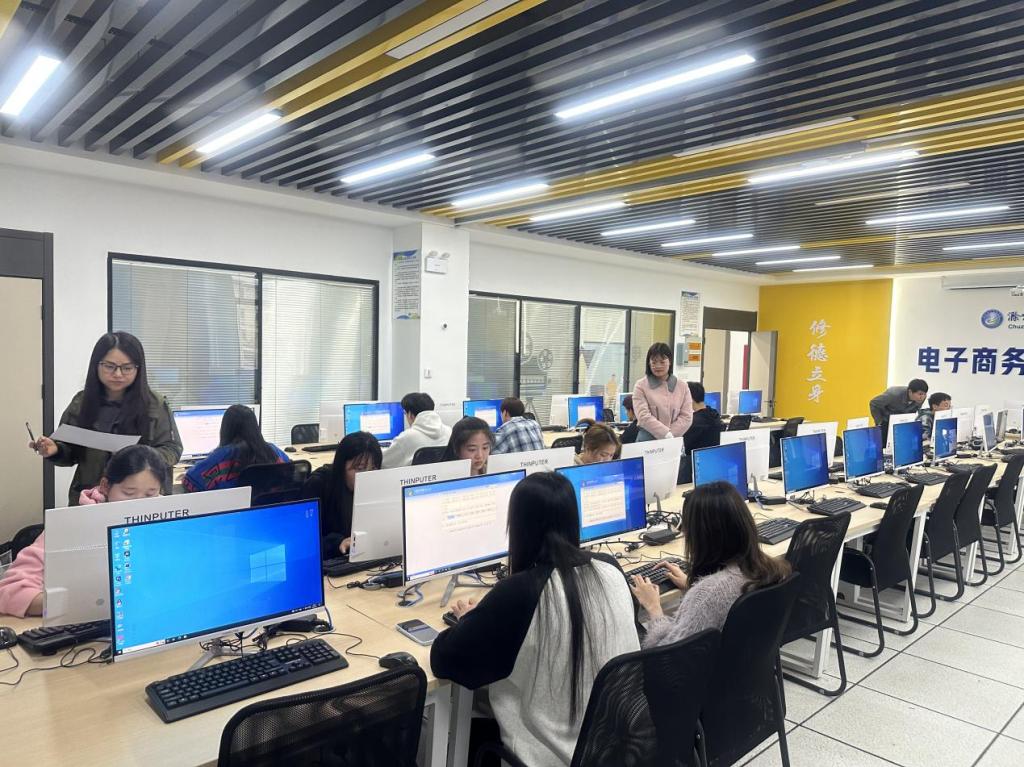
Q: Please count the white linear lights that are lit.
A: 14